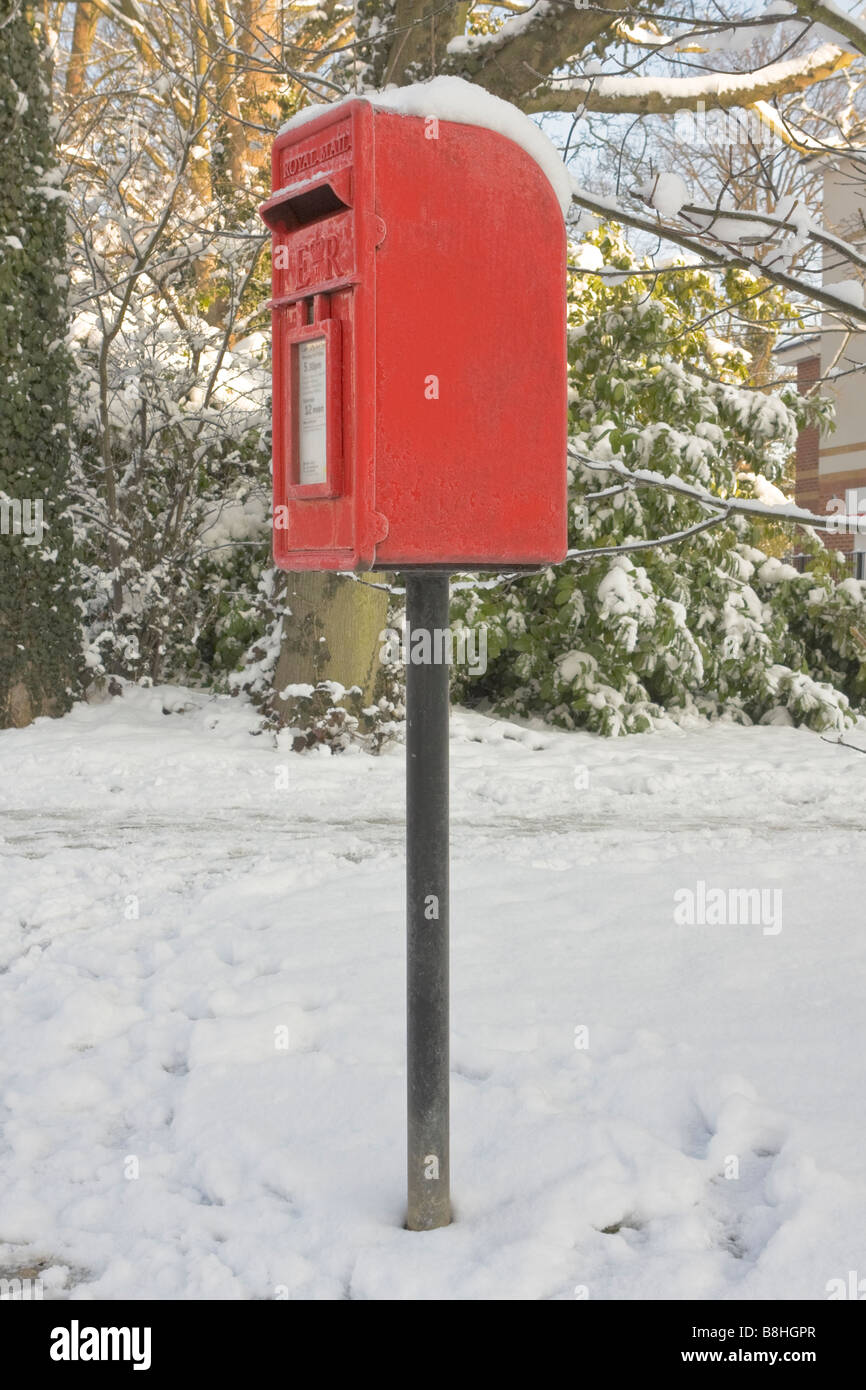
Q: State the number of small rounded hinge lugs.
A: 2